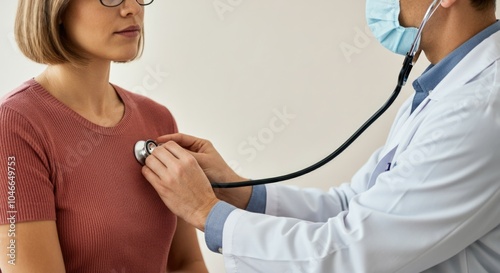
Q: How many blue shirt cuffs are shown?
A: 2